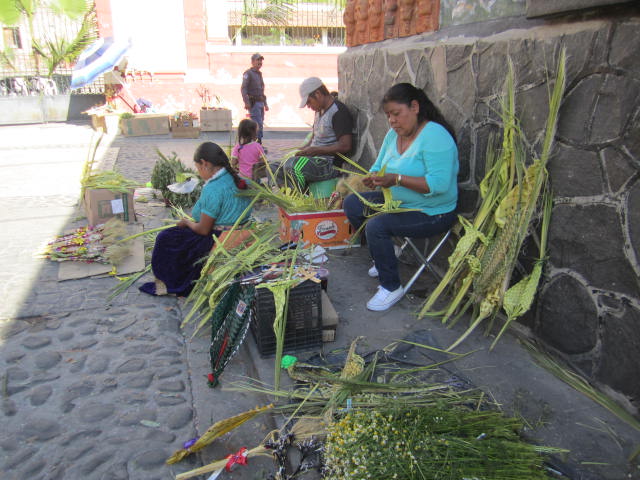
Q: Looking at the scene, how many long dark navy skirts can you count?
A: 1